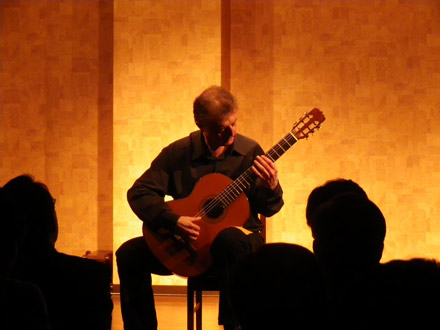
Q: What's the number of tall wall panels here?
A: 3